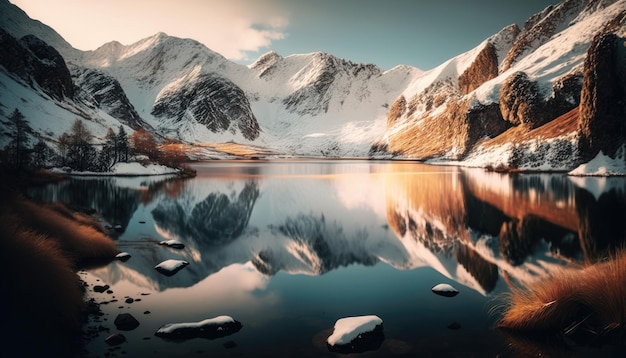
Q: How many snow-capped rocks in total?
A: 6